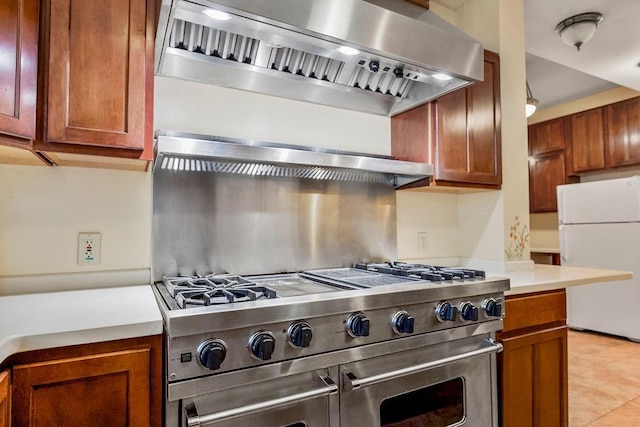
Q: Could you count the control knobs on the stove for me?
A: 8